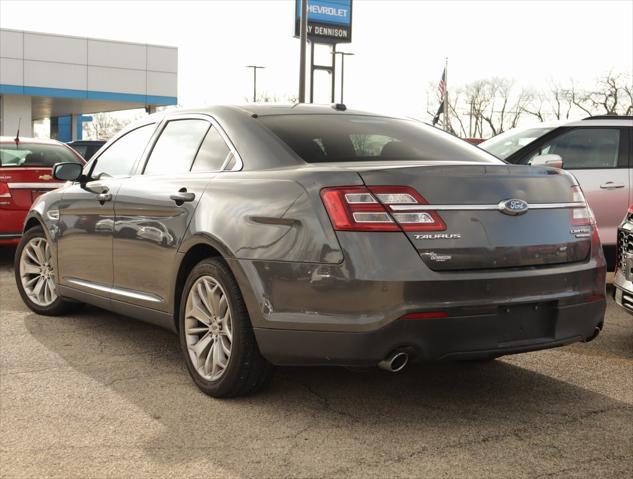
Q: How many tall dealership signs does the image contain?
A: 1